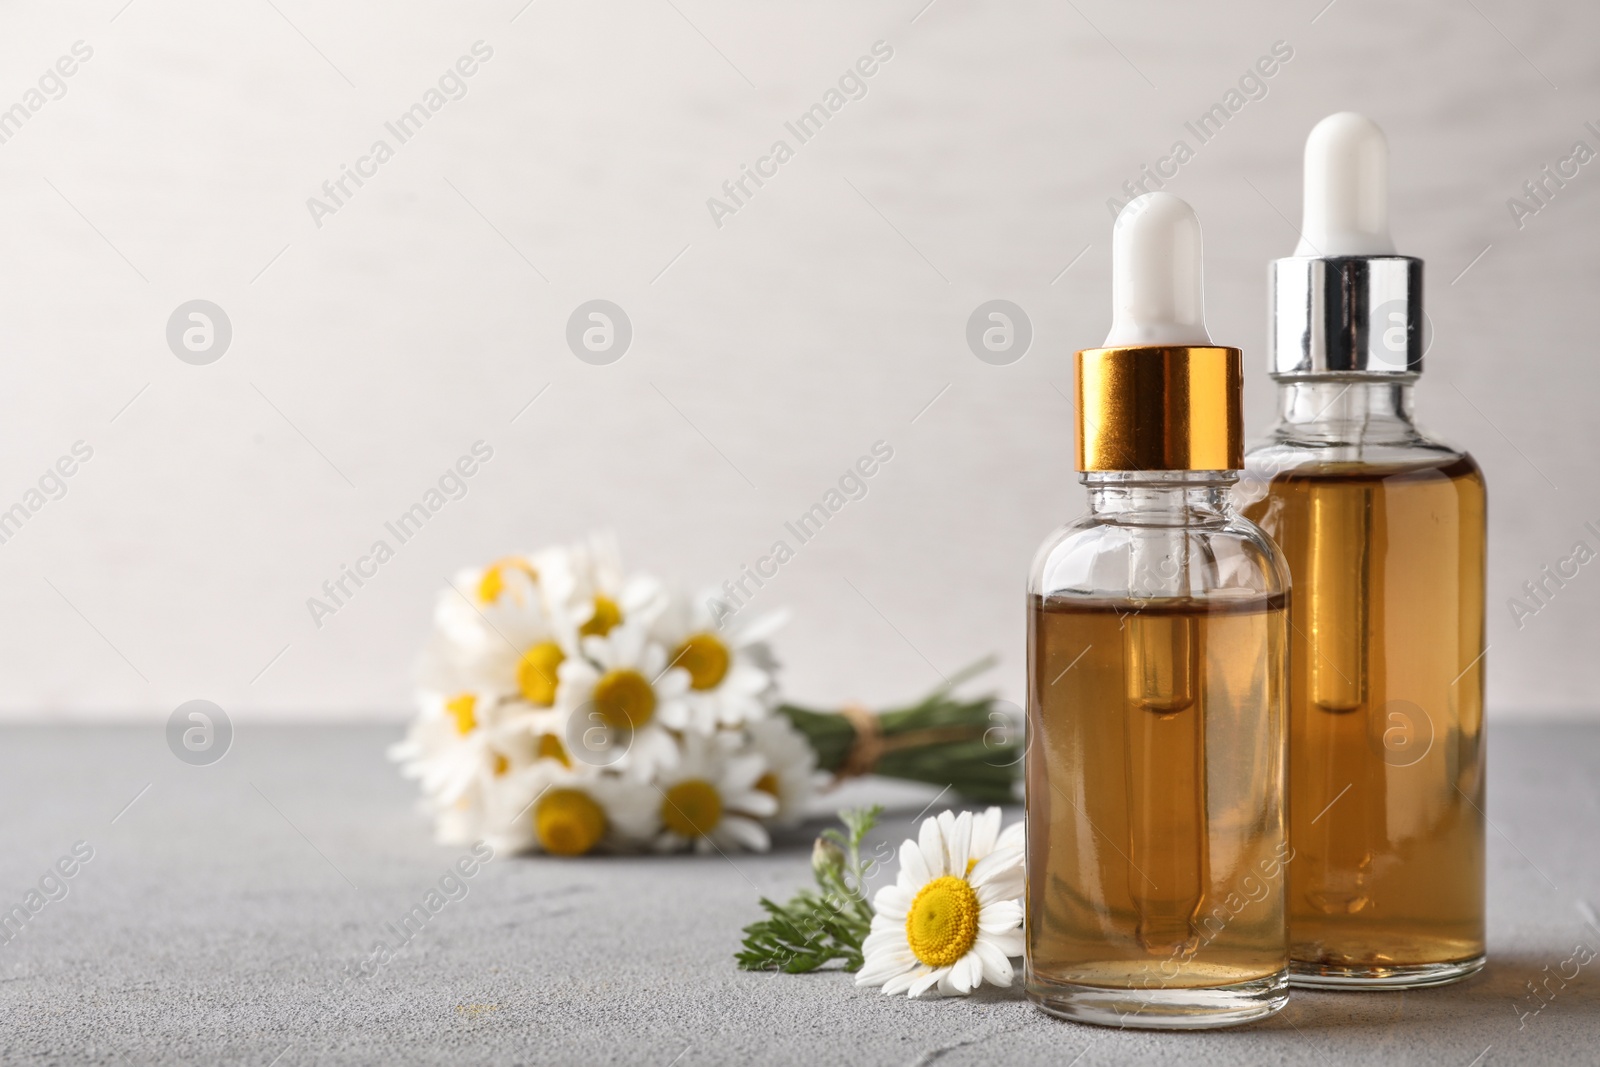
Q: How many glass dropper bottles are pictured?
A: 2